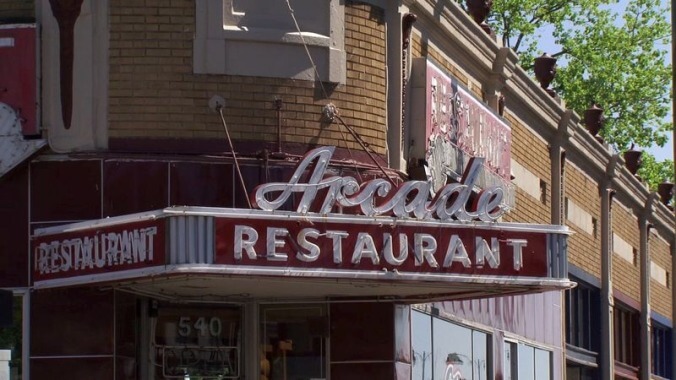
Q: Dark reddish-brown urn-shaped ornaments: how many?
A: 5